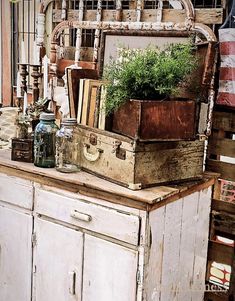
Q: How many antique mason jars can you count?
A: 2